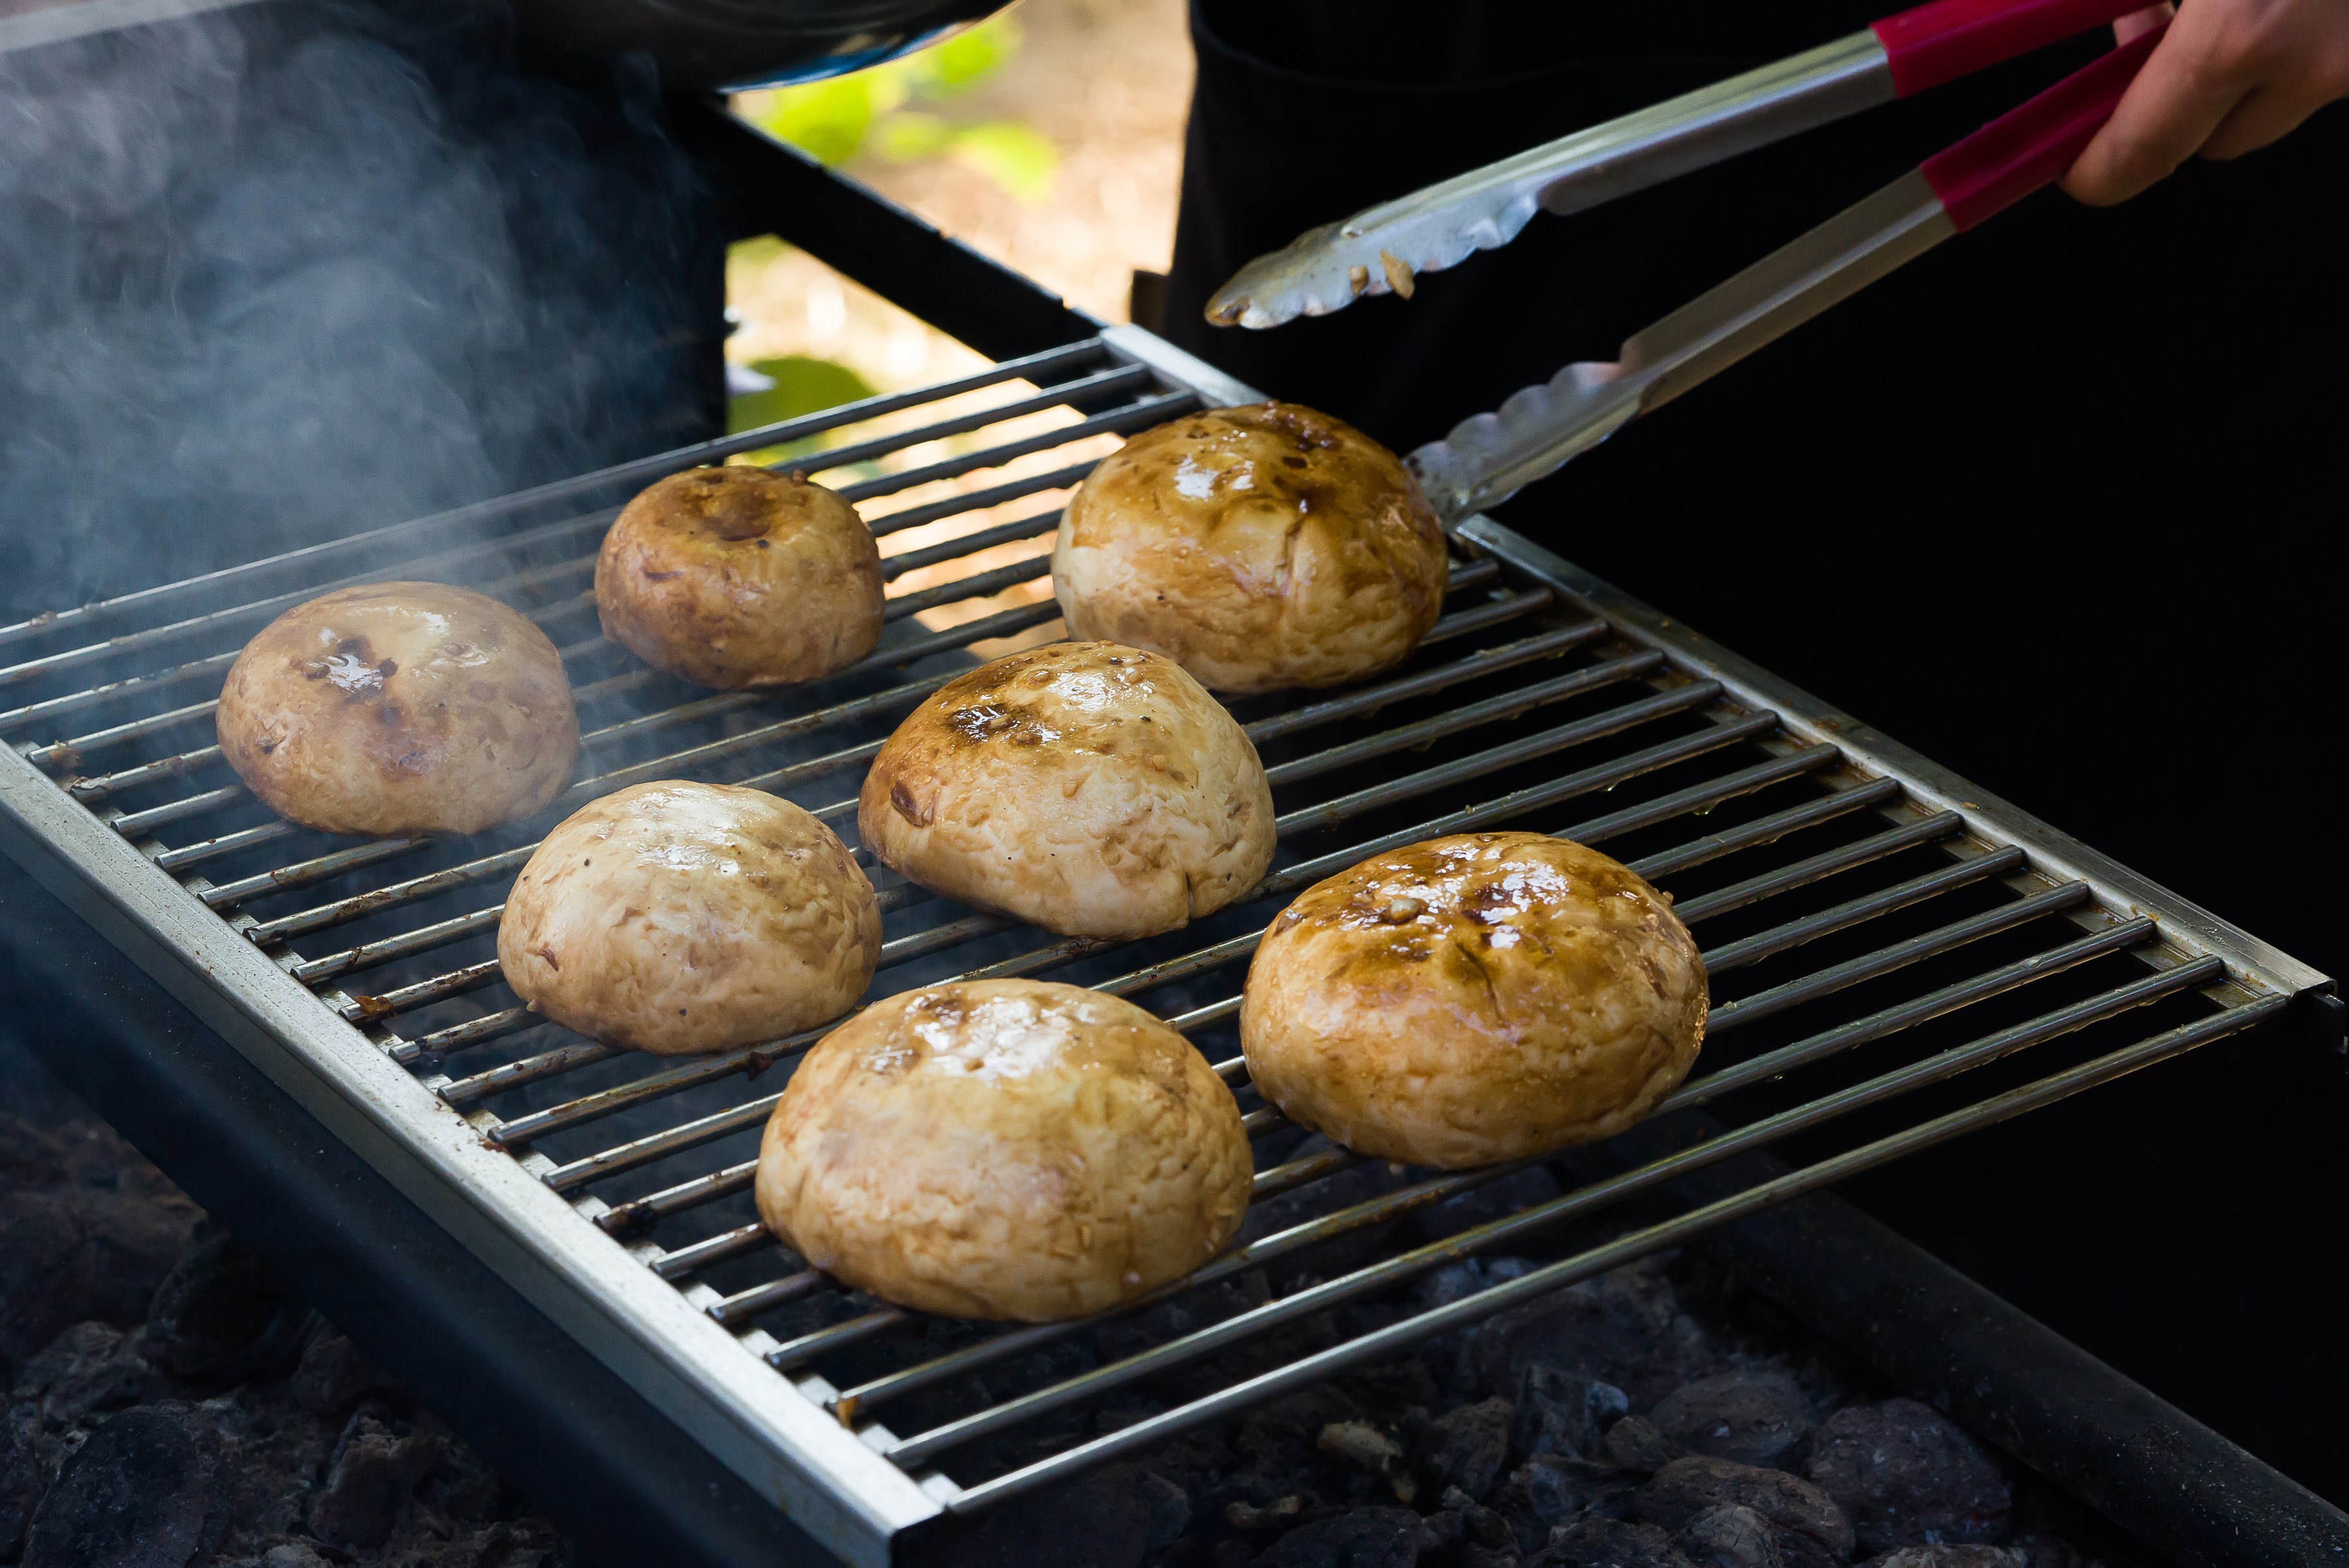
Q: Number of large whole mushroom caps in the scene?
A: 7